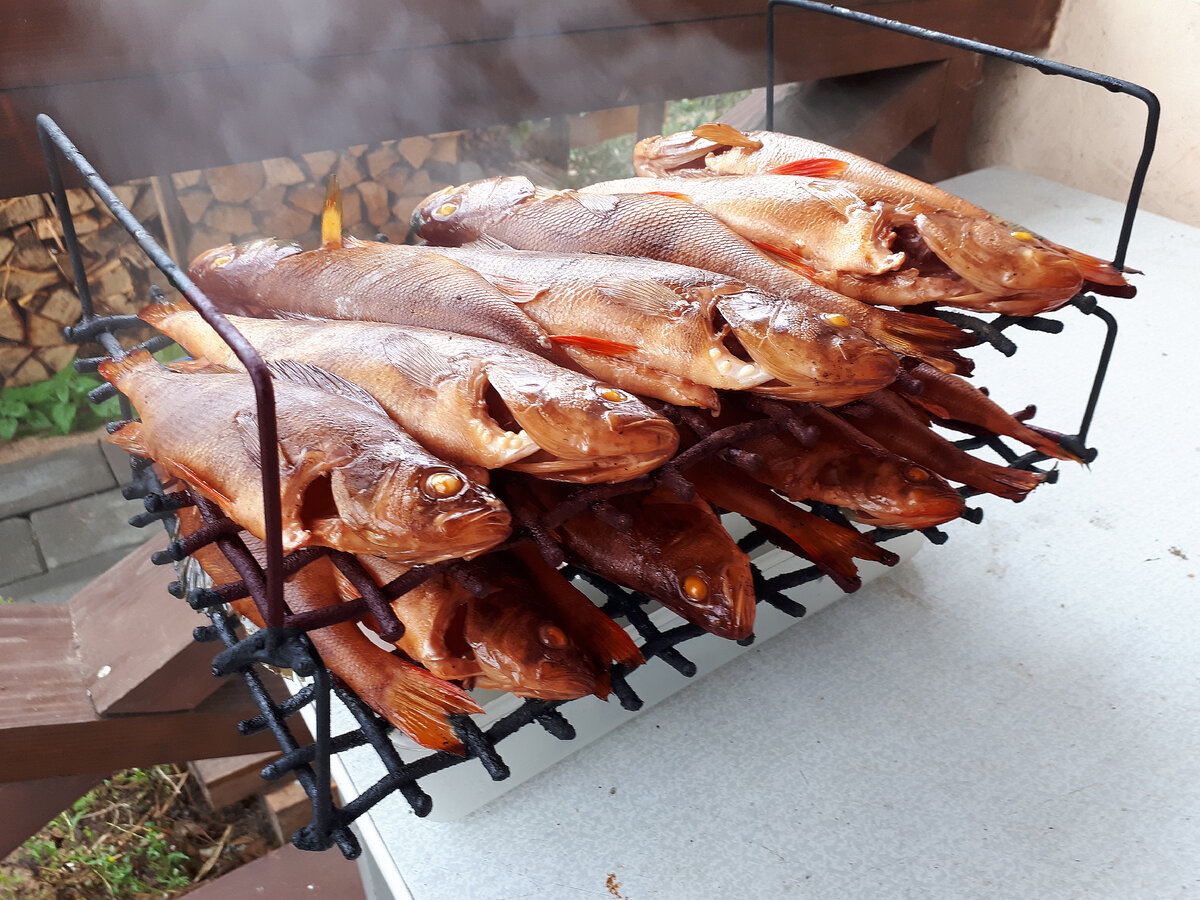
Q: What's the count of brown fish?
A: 15